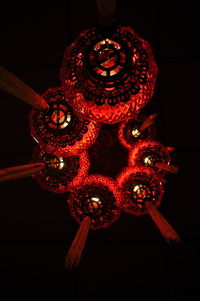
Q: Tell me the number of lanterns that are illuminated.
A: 7